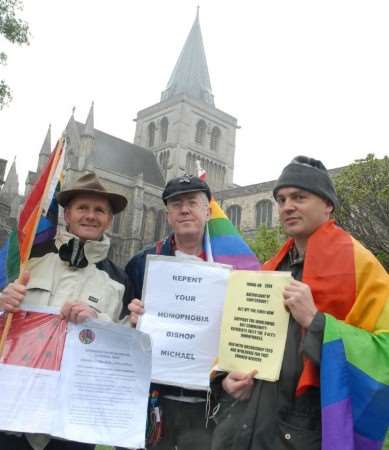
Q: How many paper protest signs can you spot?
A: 3